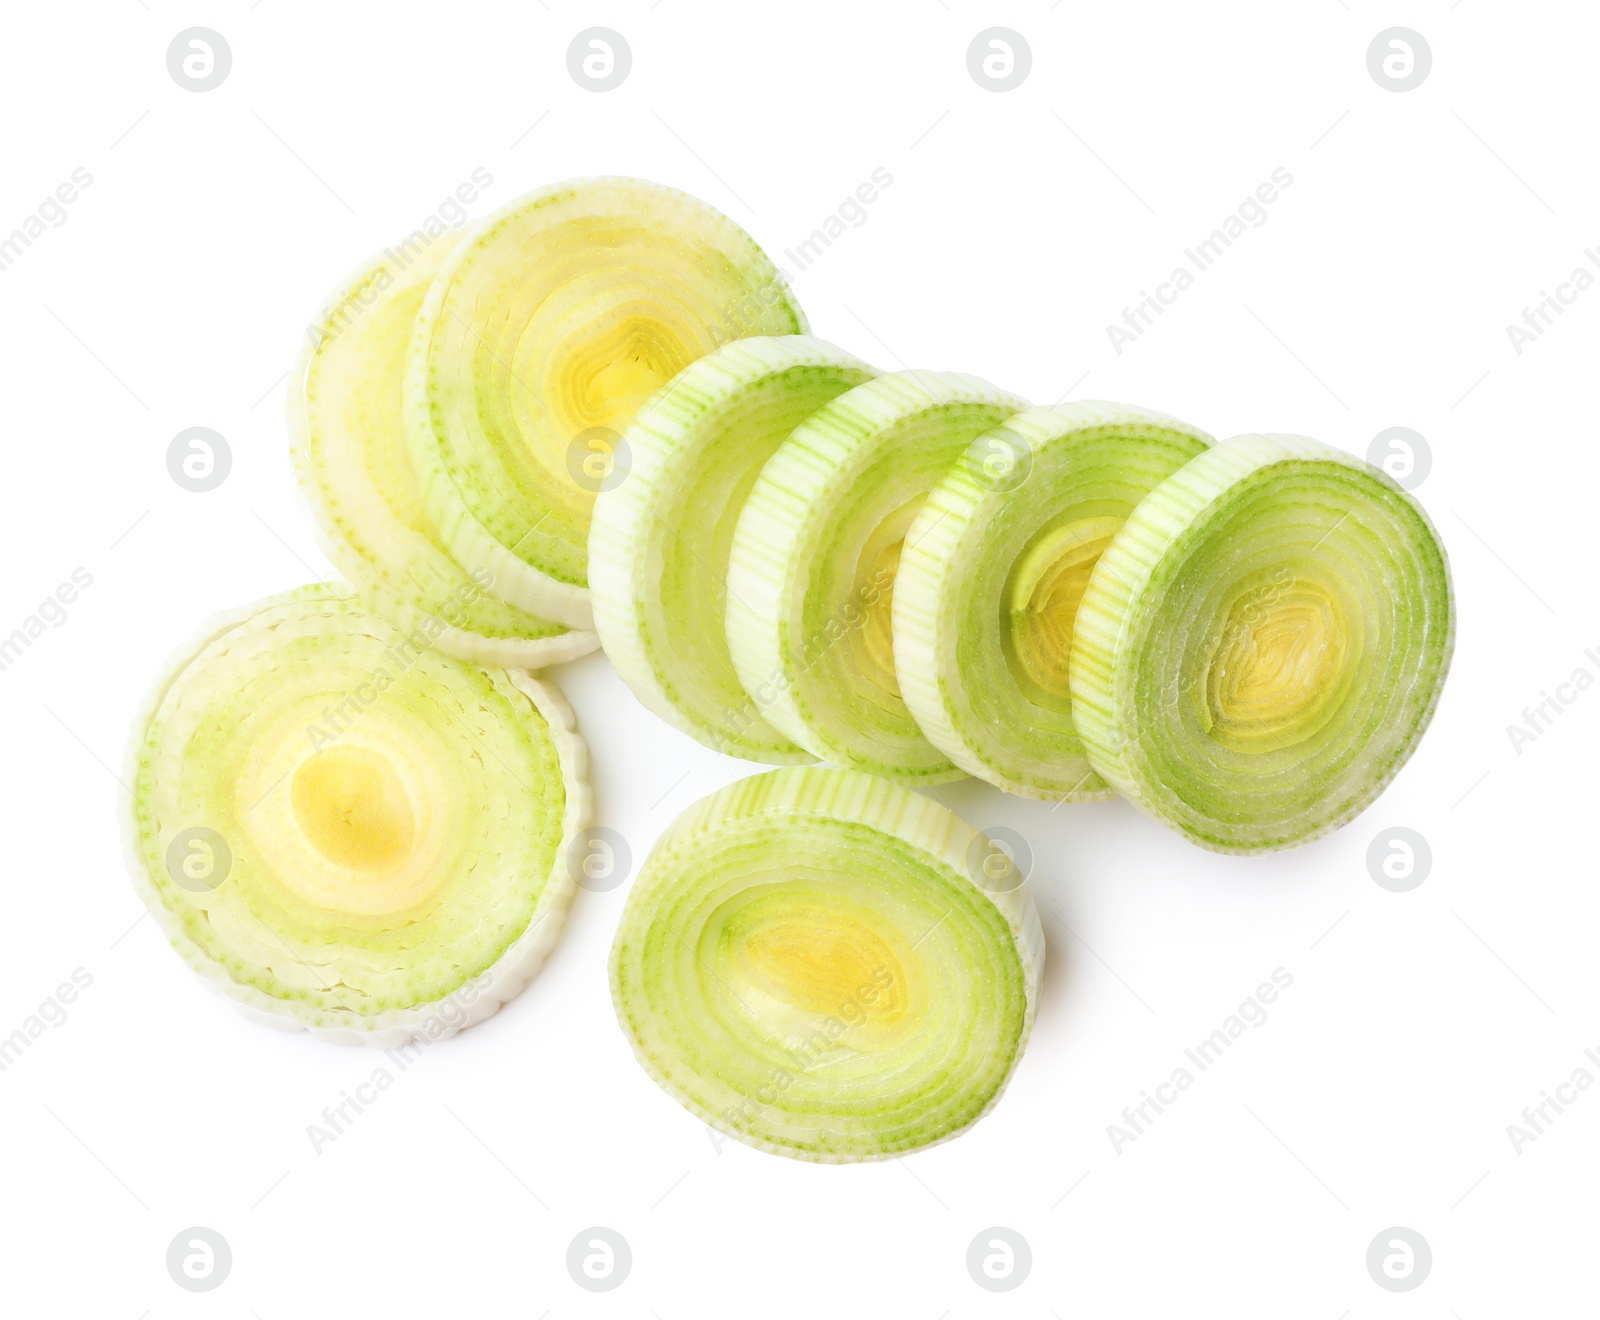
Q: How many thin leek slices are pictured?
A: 8